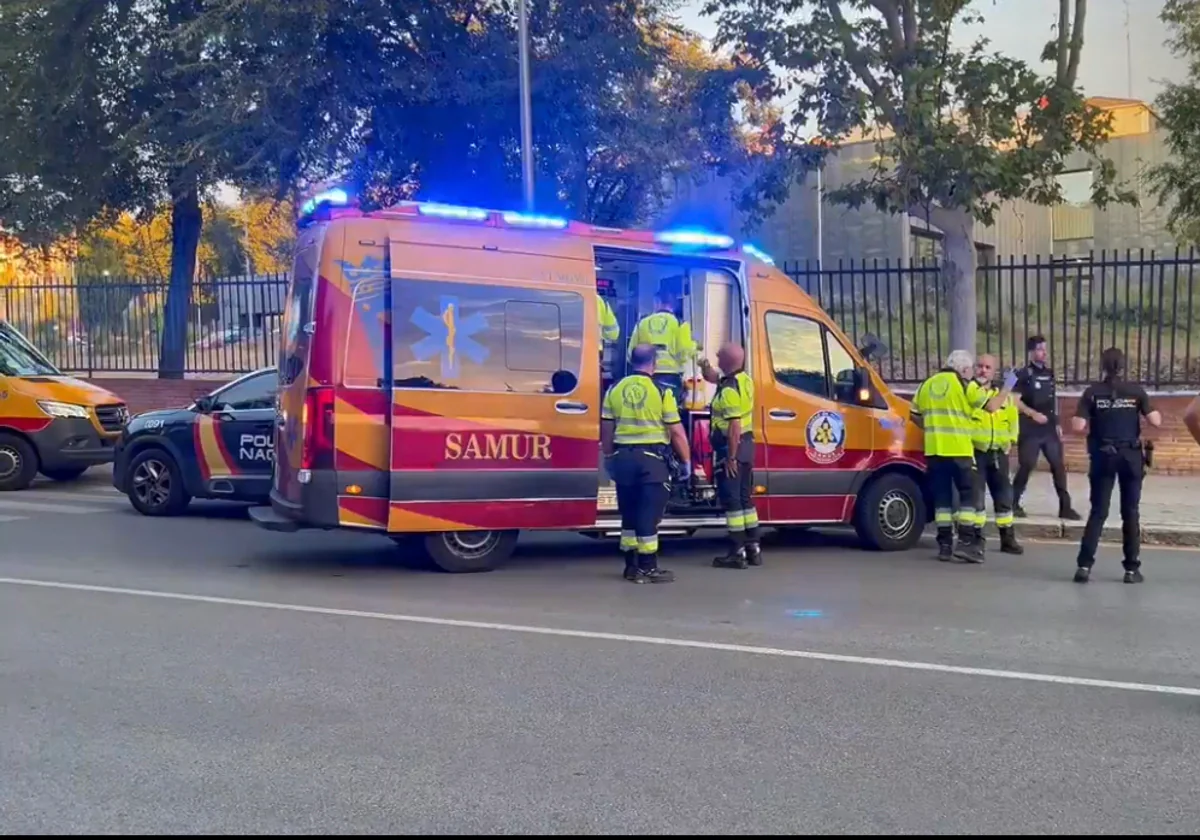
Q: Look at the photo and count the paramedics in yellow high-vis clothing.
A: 6